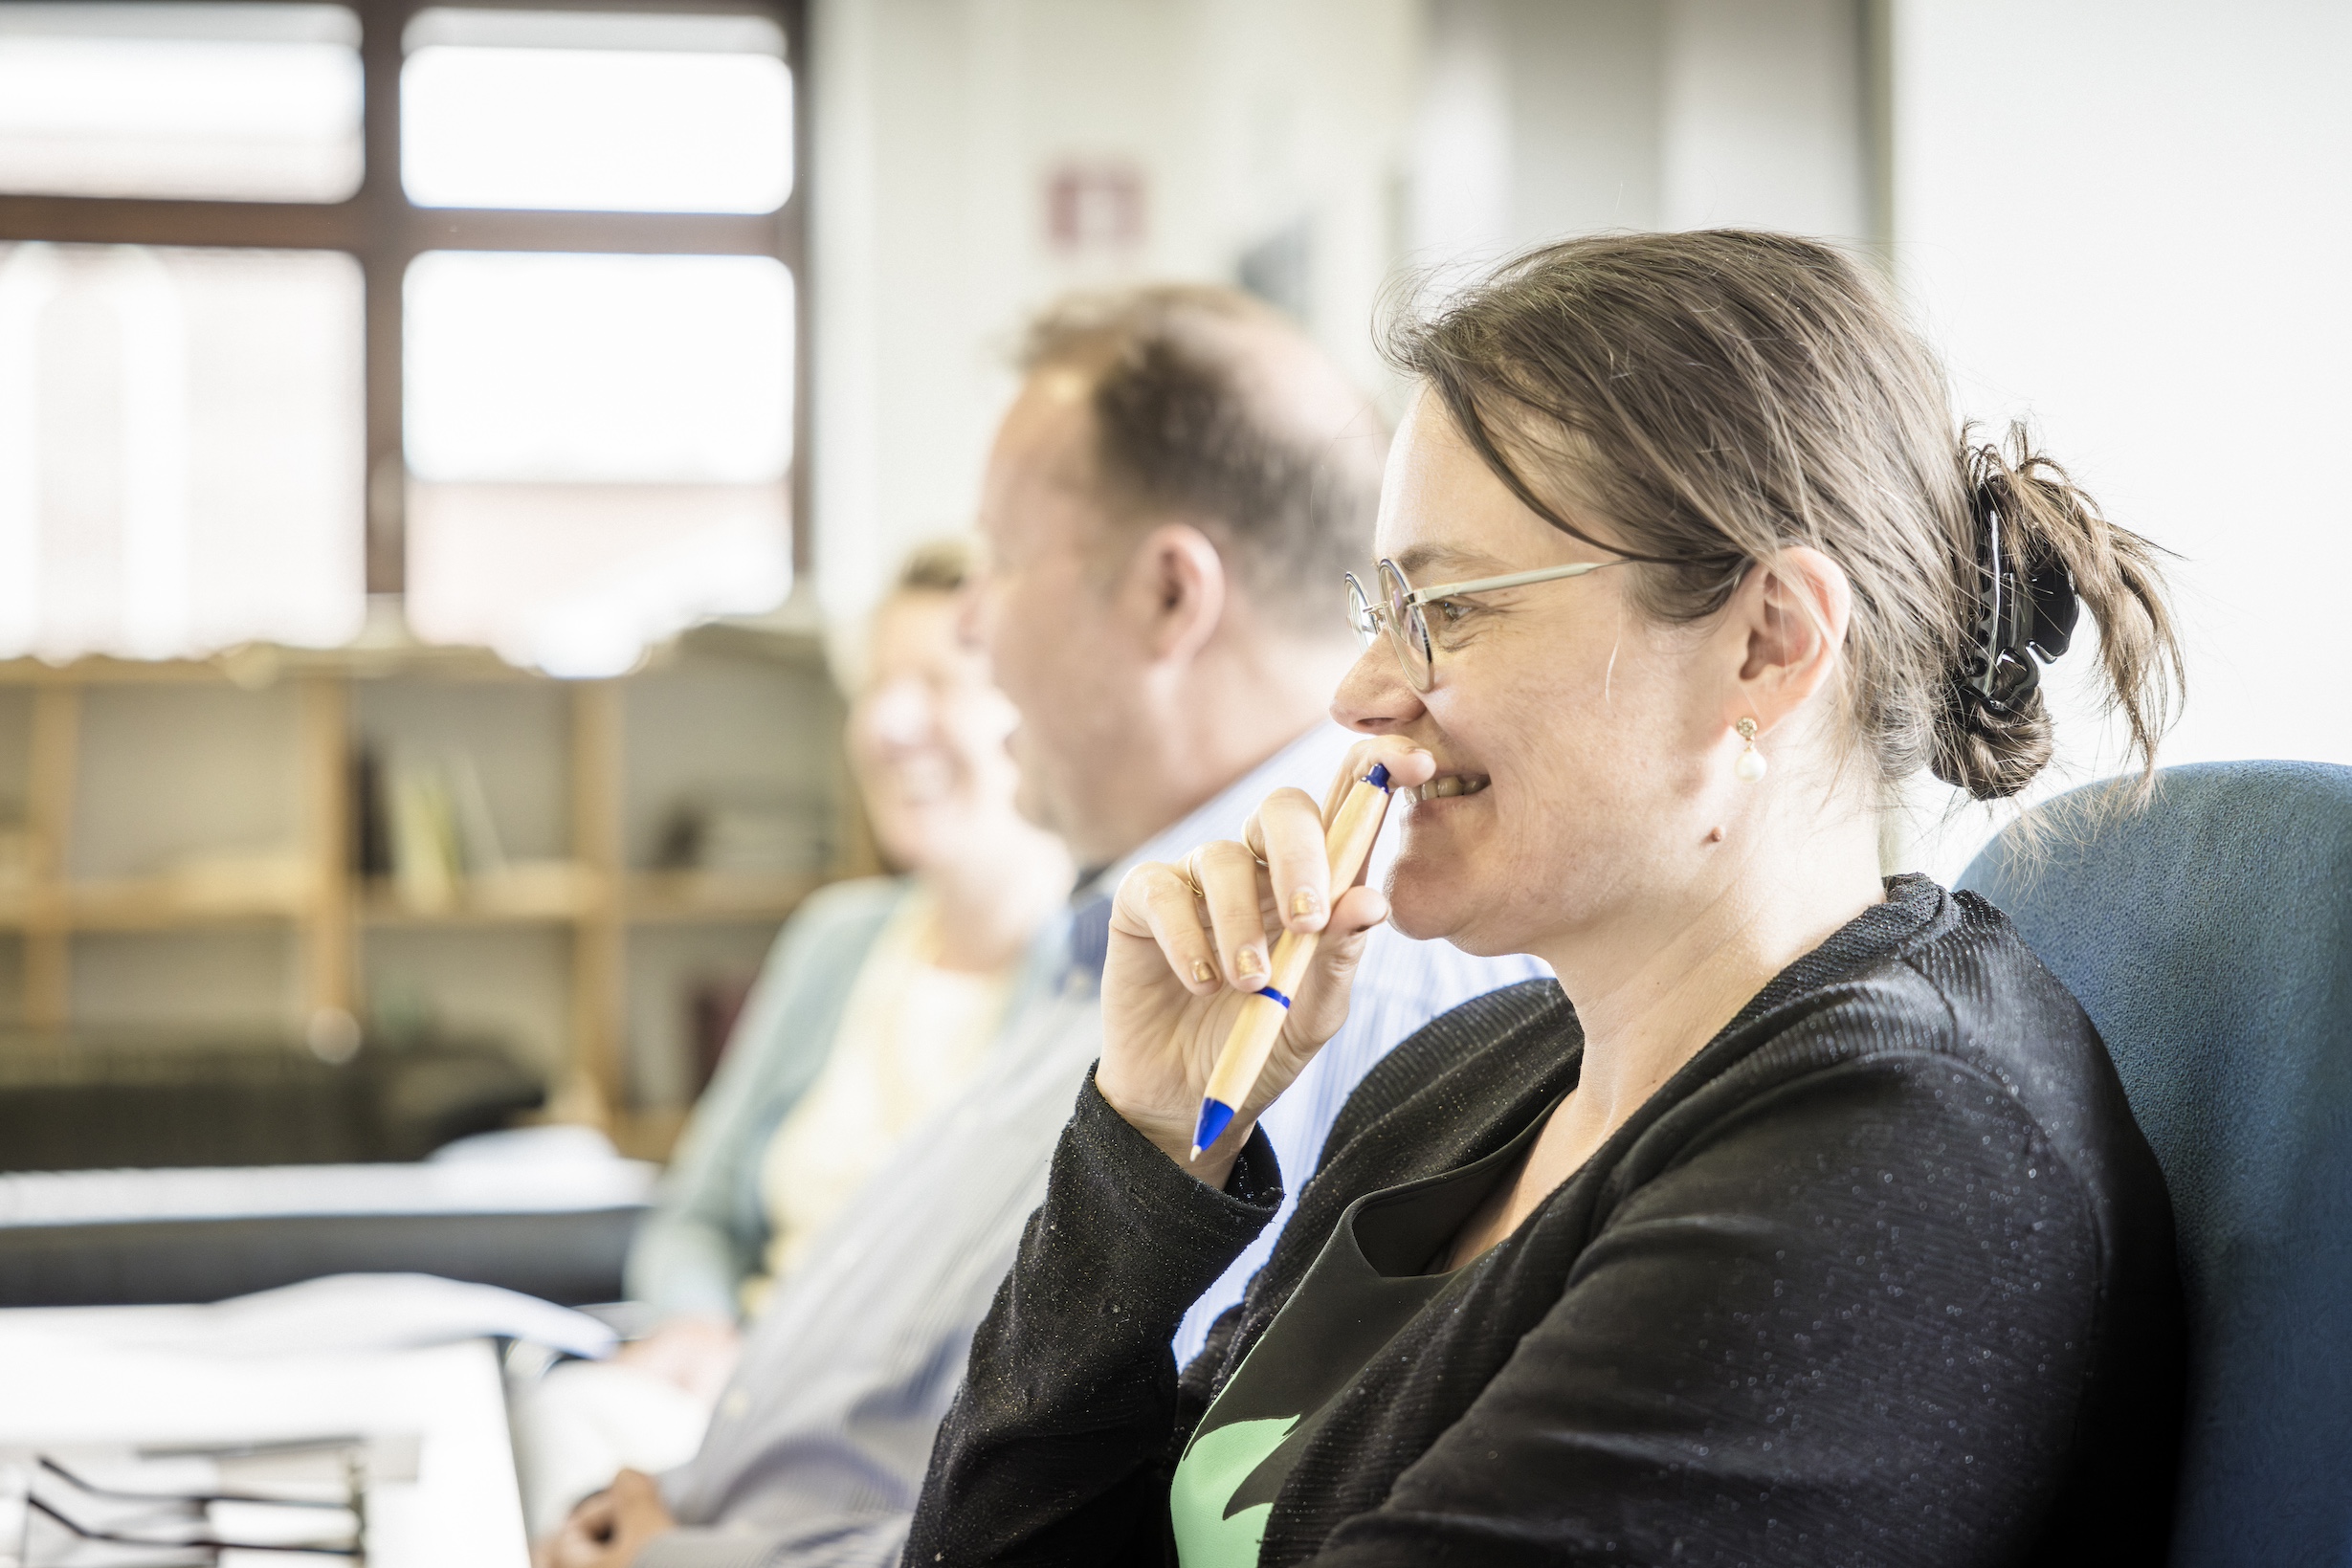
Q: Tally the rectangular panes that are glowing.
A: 4